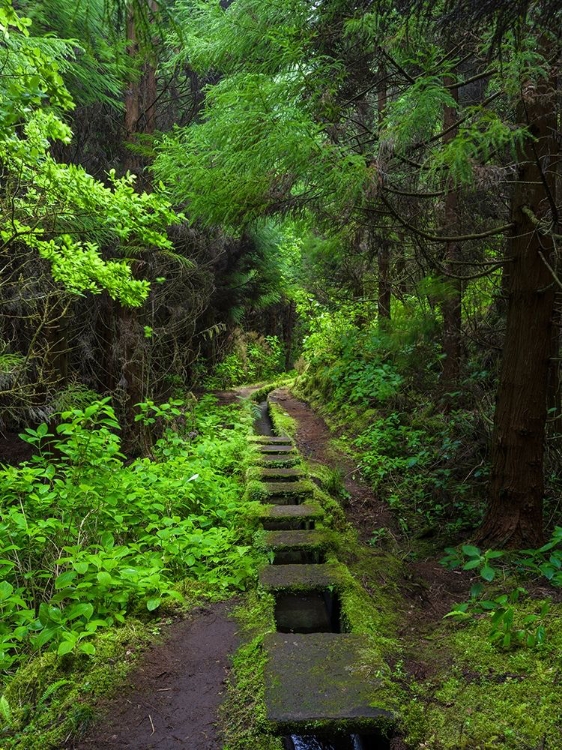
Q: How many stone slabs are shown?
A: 9